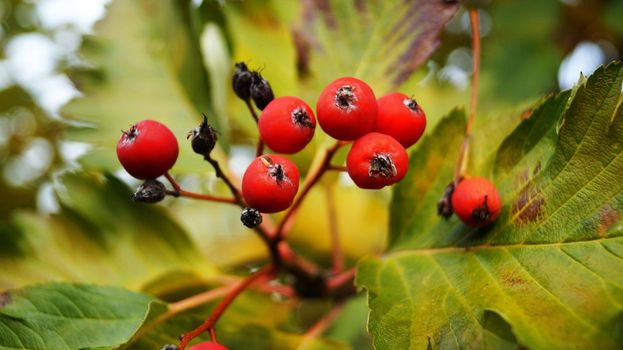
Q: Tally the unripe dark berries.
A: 6